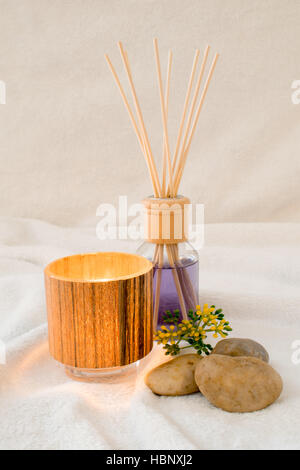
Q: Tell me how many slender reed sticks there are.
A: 8